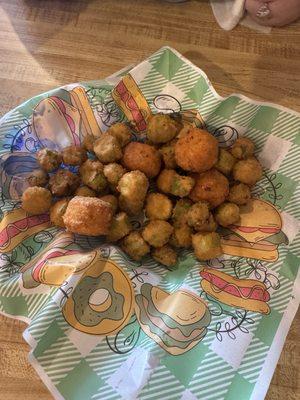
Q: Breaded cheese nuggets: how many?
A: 4